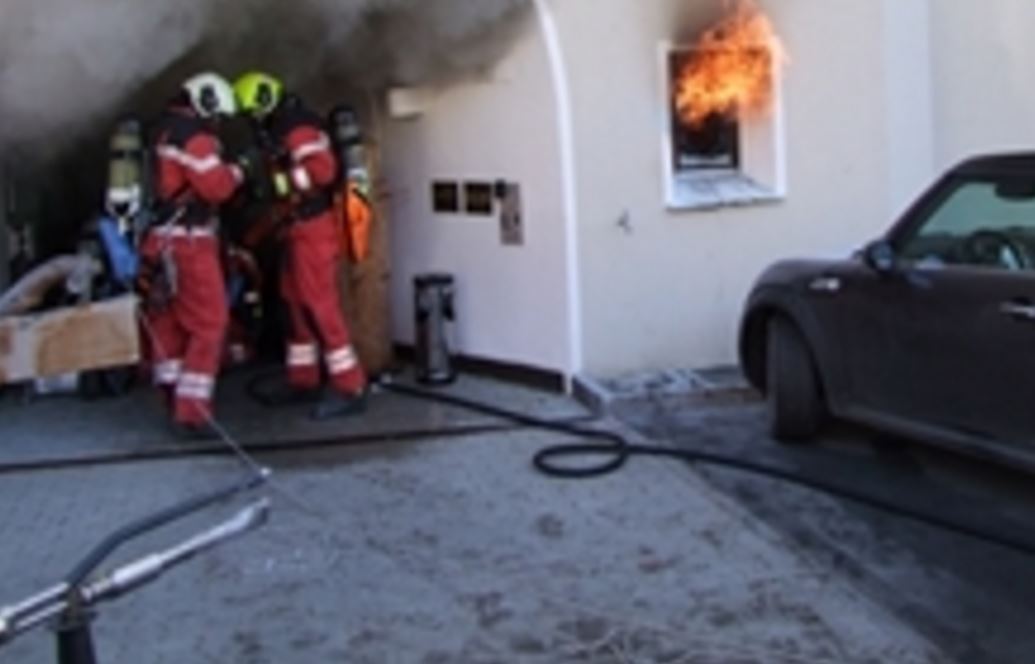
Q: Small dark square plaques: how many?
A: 2